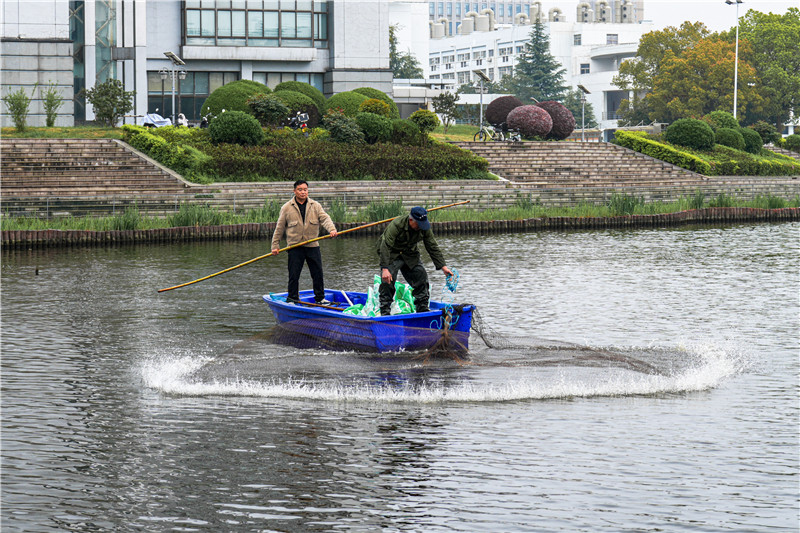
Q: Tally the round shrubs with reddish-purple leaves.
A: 3